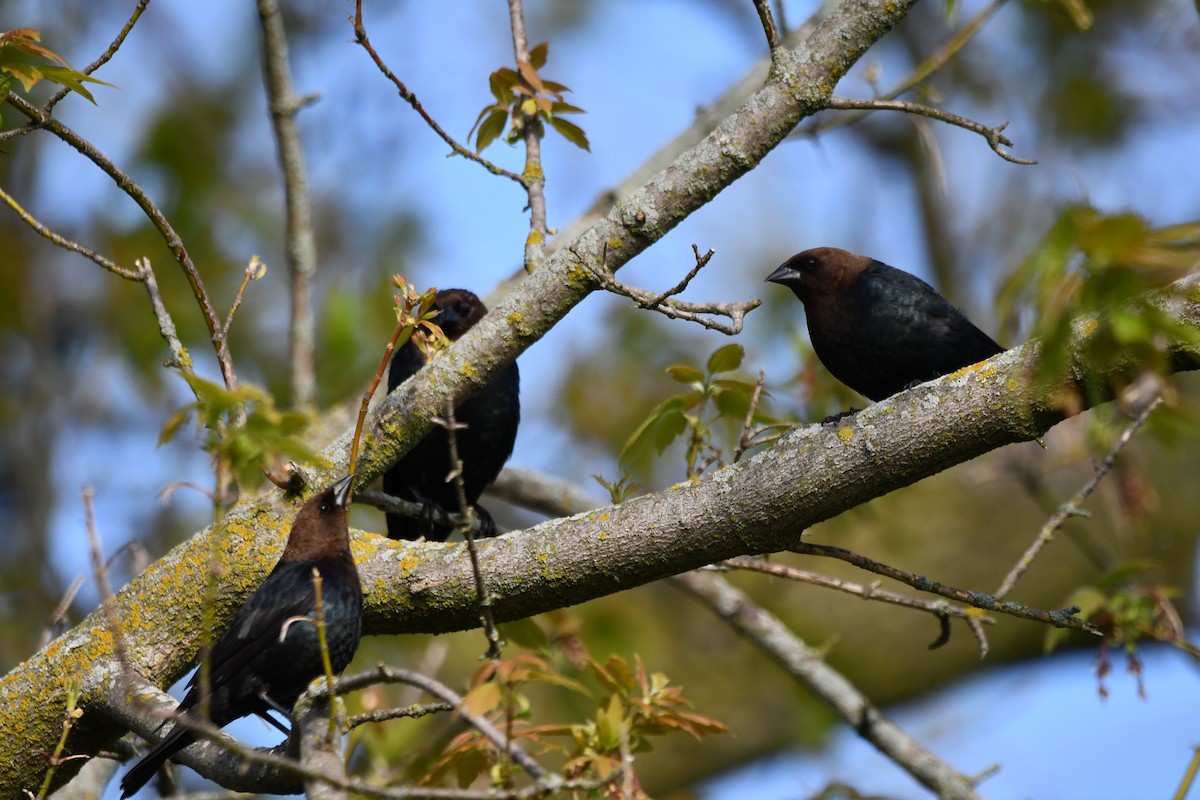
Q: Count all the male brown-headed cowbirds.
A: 3